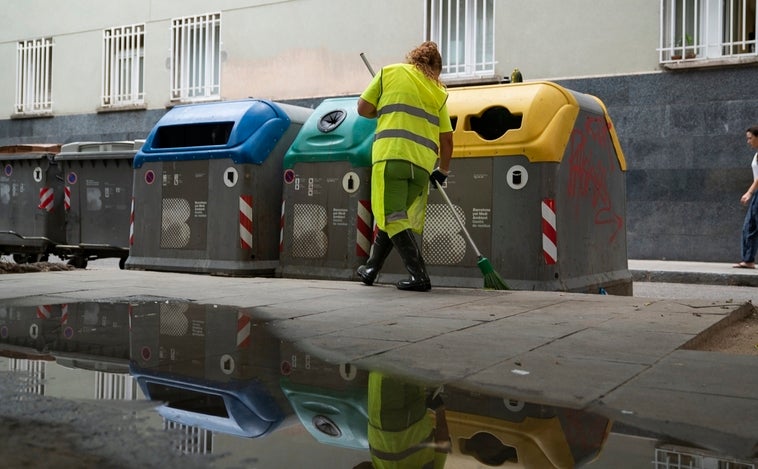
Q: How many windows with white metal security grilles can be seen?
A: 5